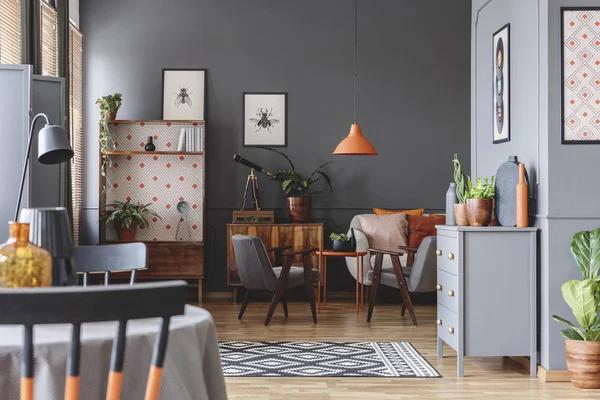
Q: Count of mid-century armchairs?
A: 2